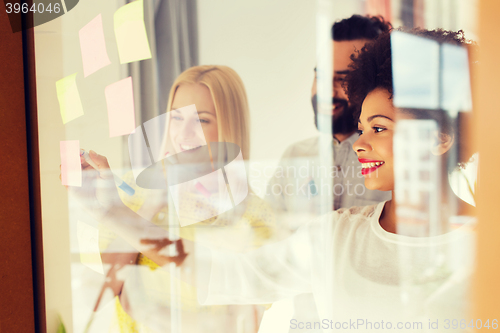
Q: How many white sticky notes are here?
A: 1